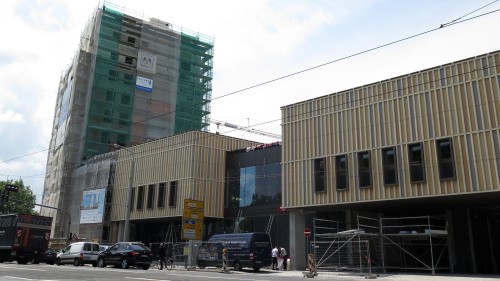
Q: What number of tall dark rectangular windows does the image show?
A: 11